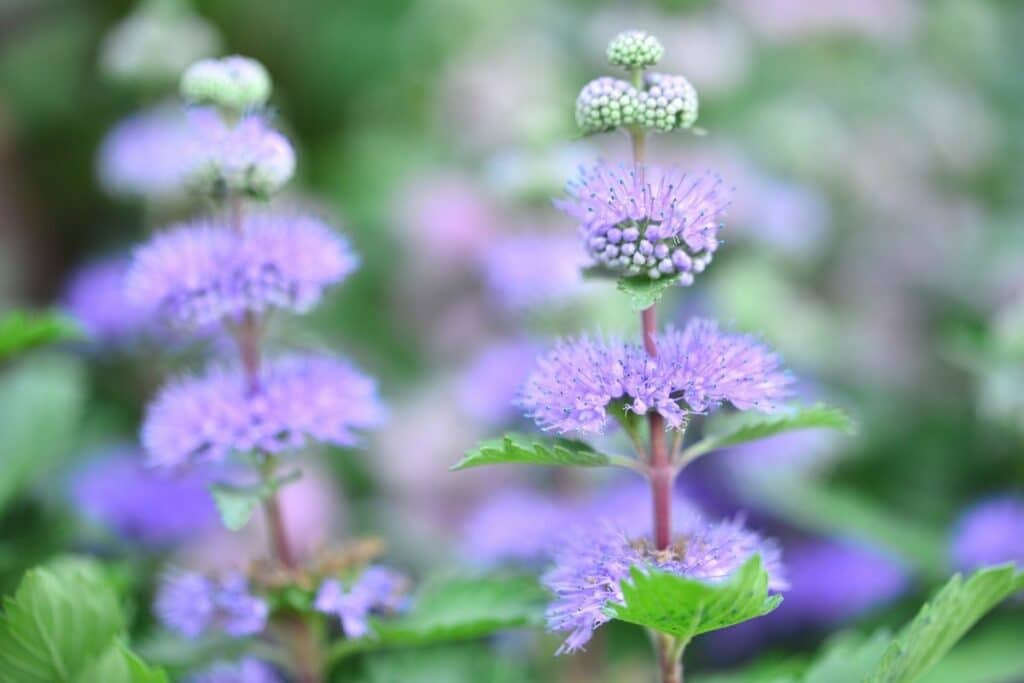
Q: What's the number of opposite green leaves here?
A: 2